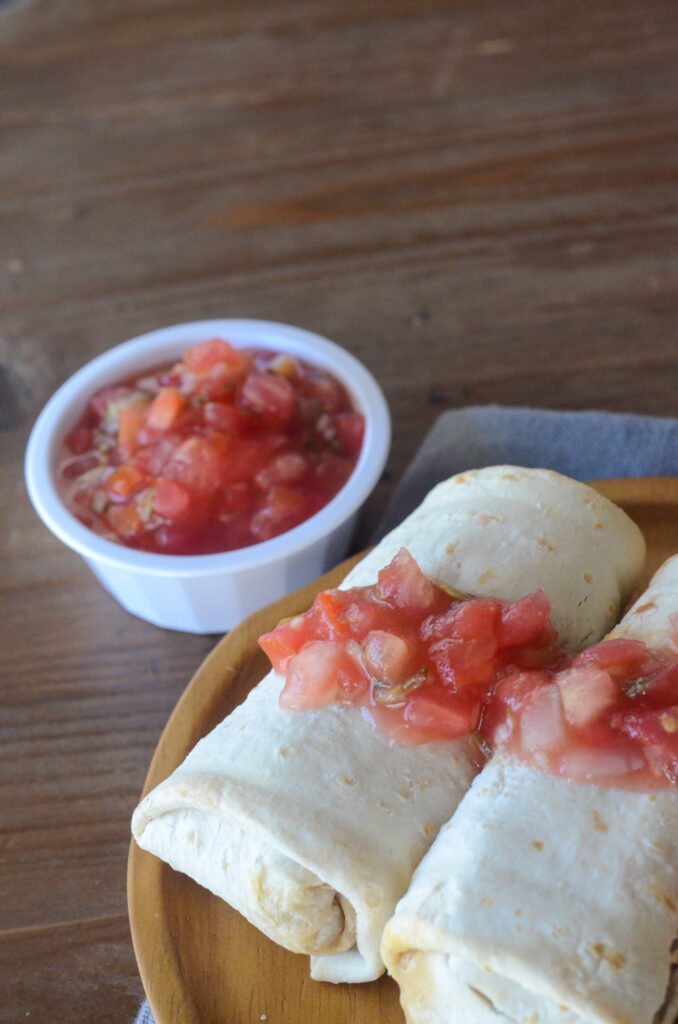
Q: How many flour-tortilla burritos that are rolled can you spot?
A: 2